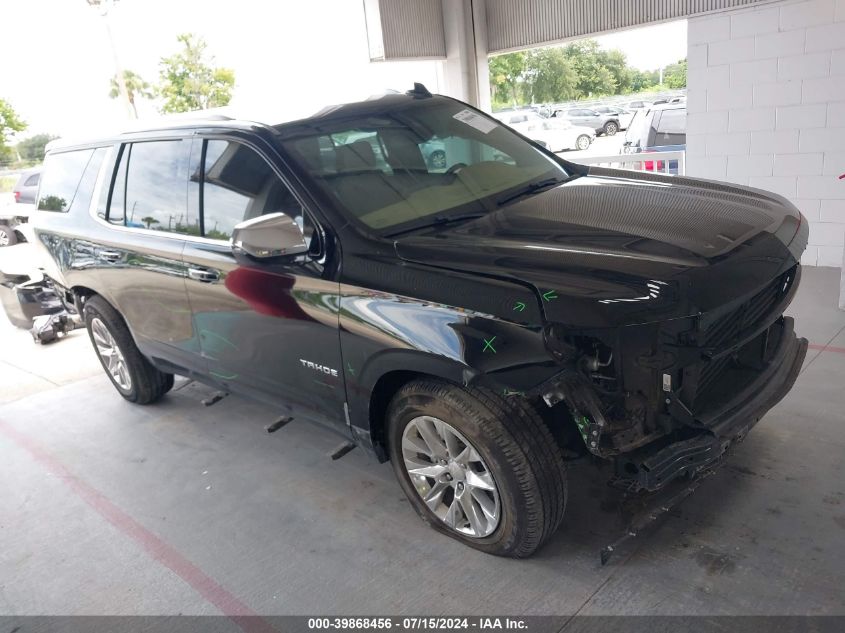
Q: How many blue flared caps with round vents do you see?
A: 0